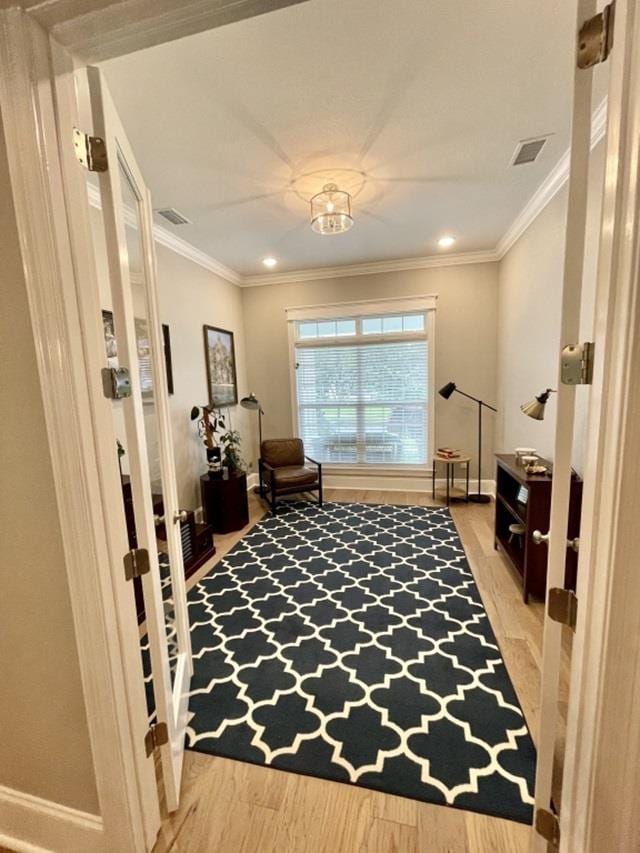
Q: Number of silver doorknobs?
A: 4